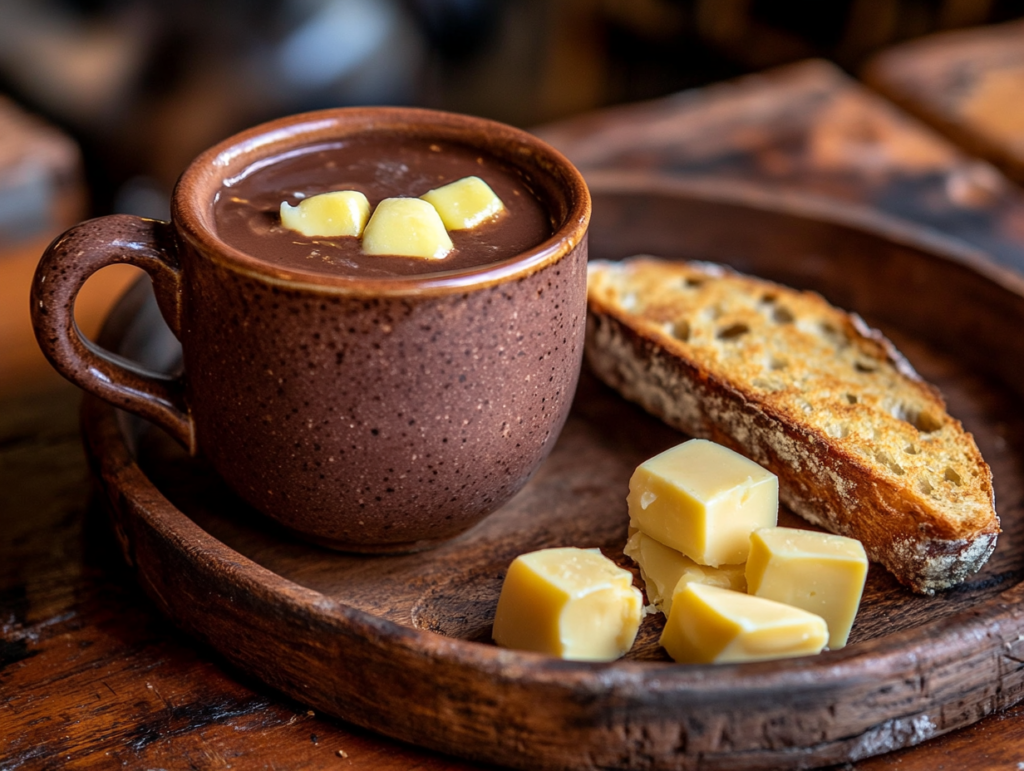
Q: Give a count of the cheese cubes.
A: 8